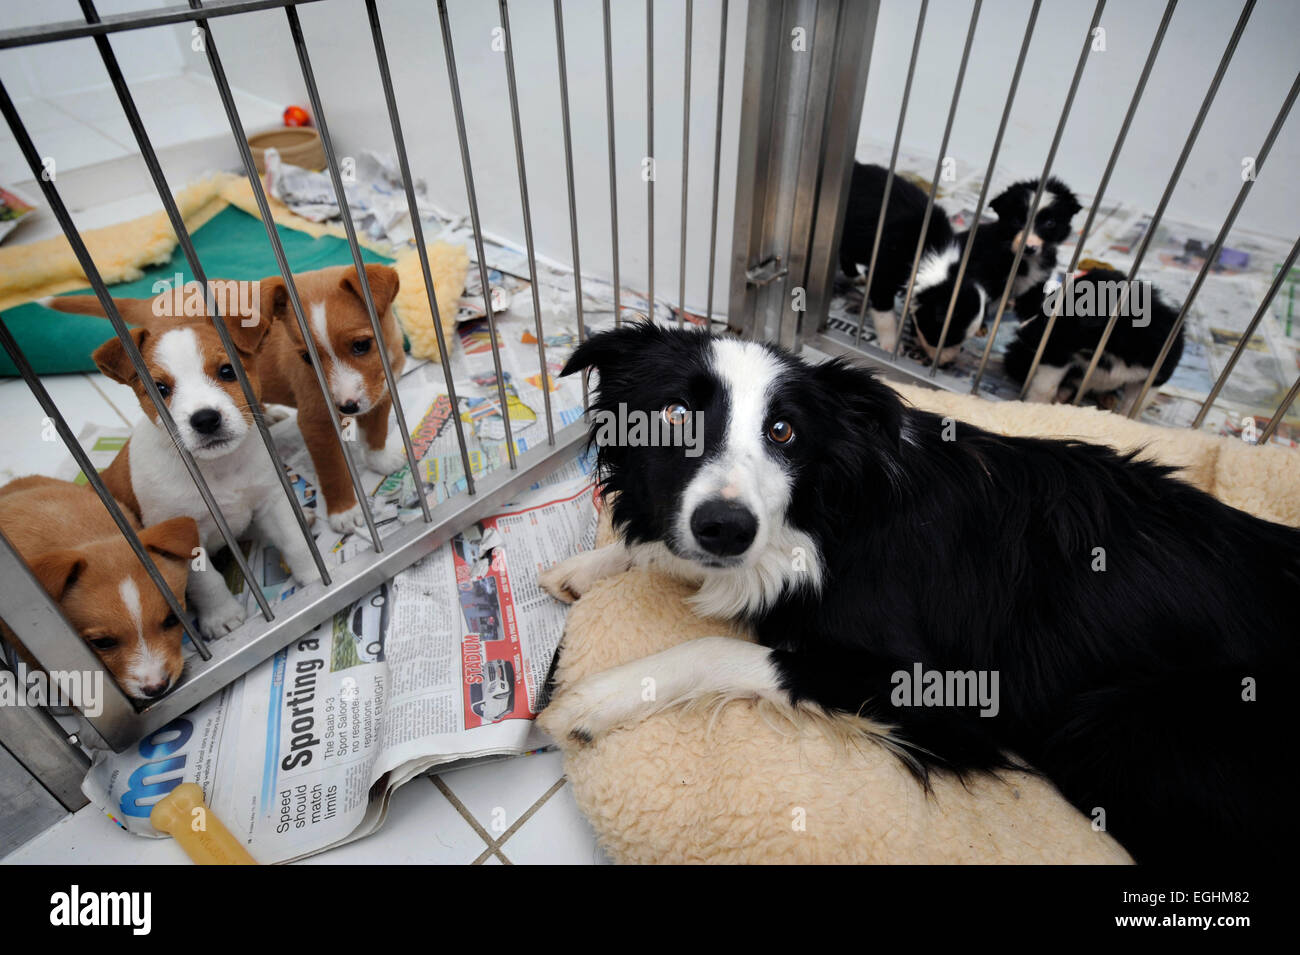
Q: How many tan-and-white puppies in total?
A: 3